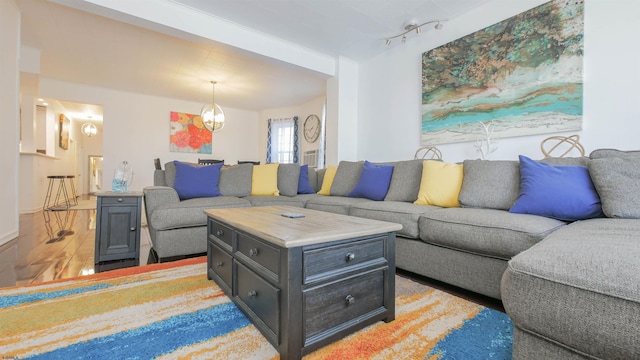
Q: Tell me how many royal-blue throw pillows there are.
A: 4